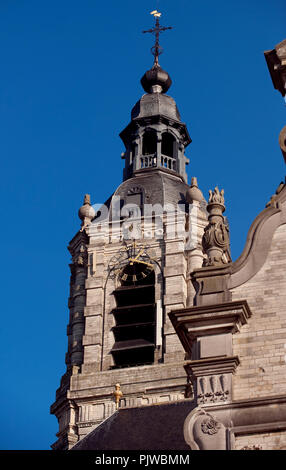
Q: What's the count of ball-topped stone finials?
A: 2